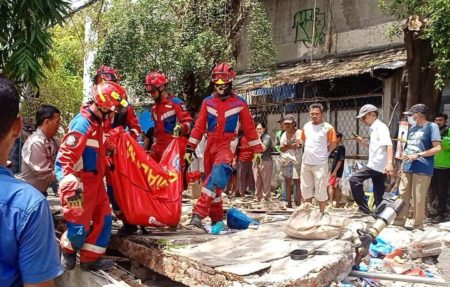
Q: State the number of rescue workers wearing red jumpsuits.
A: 4